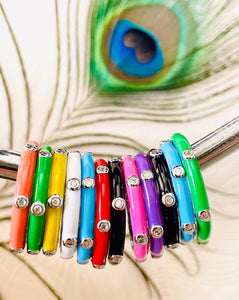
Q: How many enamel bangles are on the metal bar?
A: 12